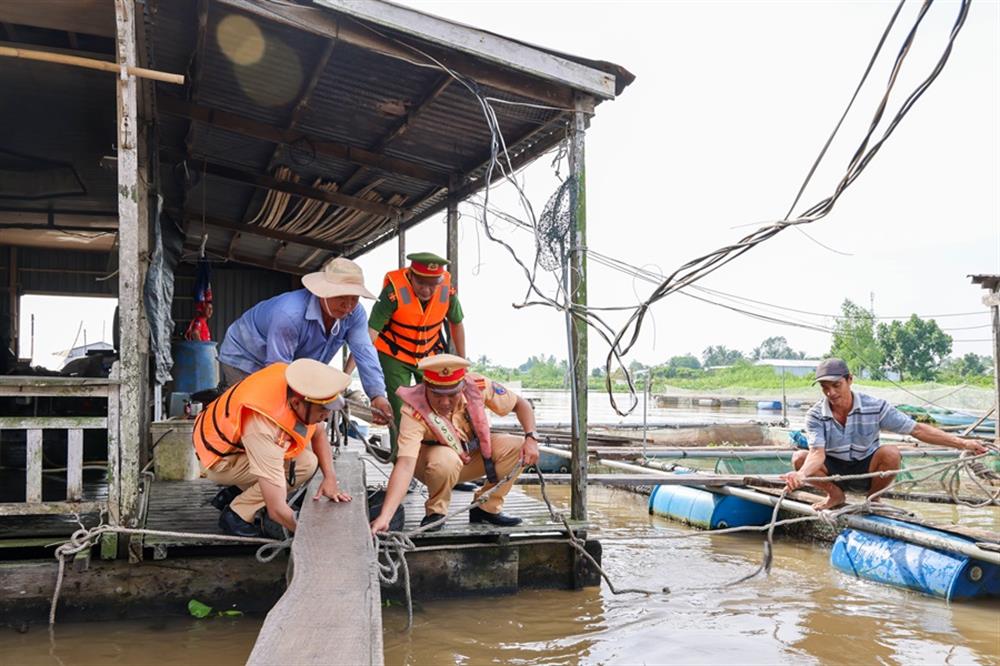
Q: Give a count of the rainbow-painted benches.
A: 0